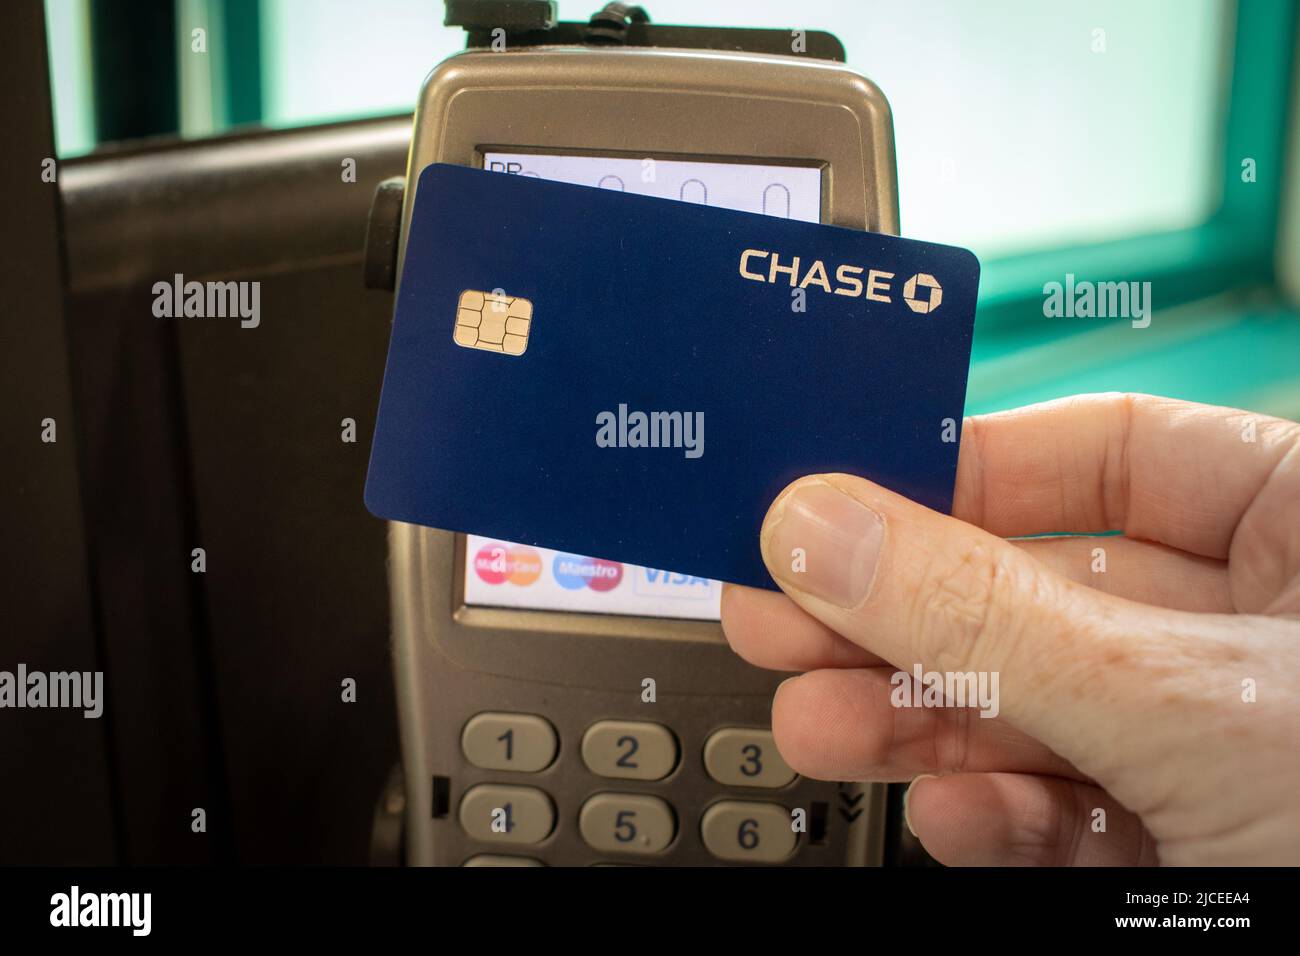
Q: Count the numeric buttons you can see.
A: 6